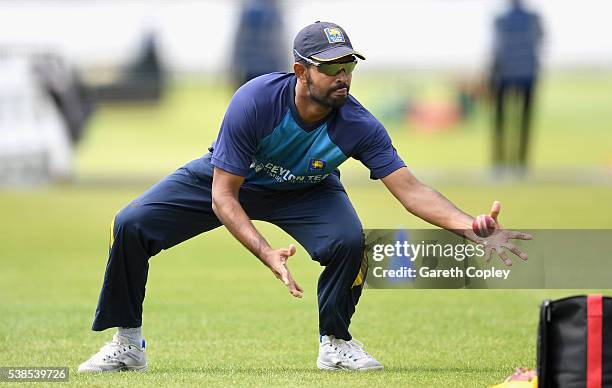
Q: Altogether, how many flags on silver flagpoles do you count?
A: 0